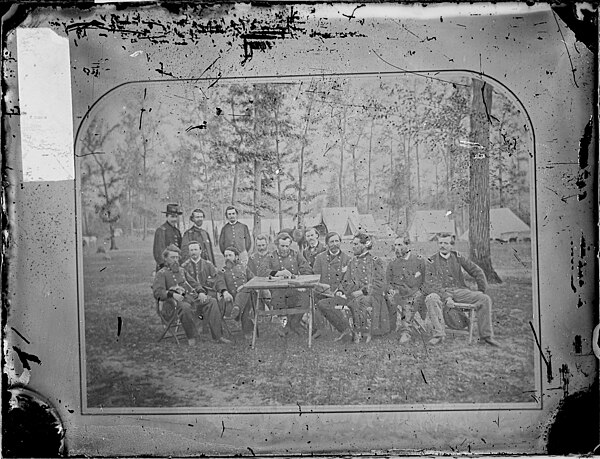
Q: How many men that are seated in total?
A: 10